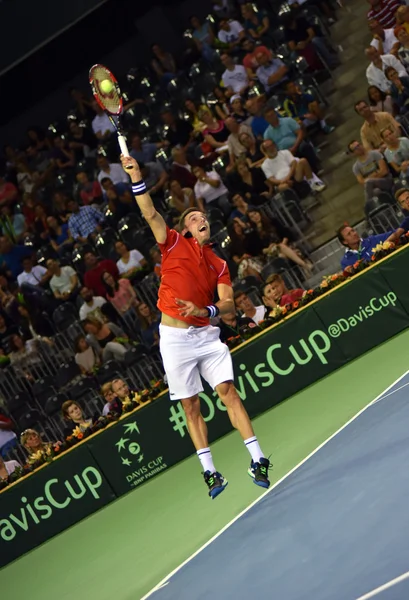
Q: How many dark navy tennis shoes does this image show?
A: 2